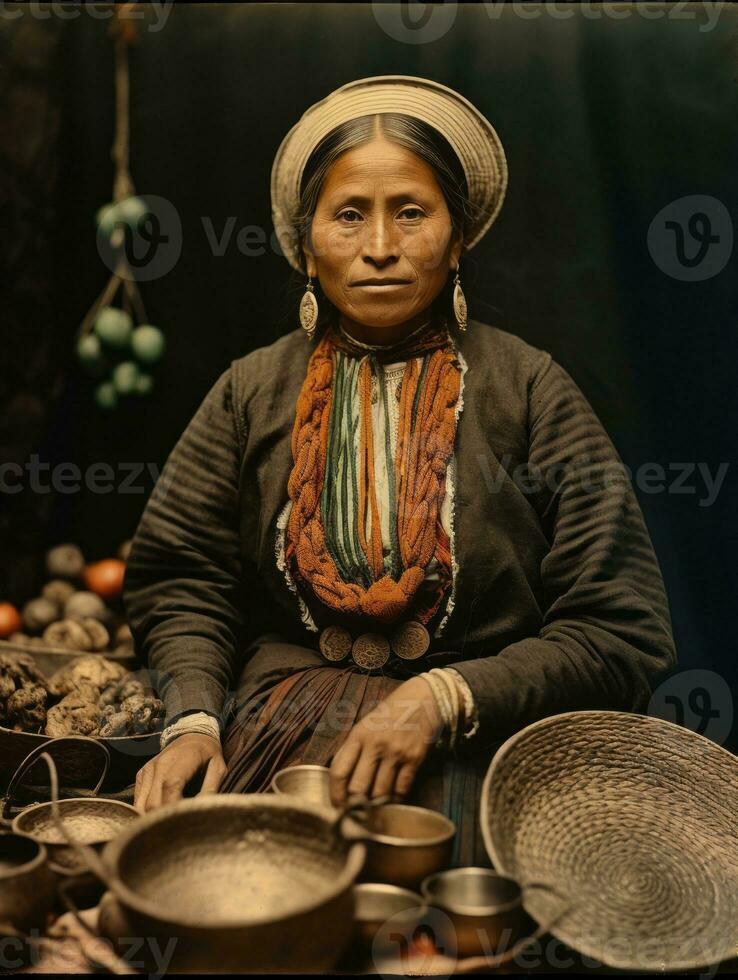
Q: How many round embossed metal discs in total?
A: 3